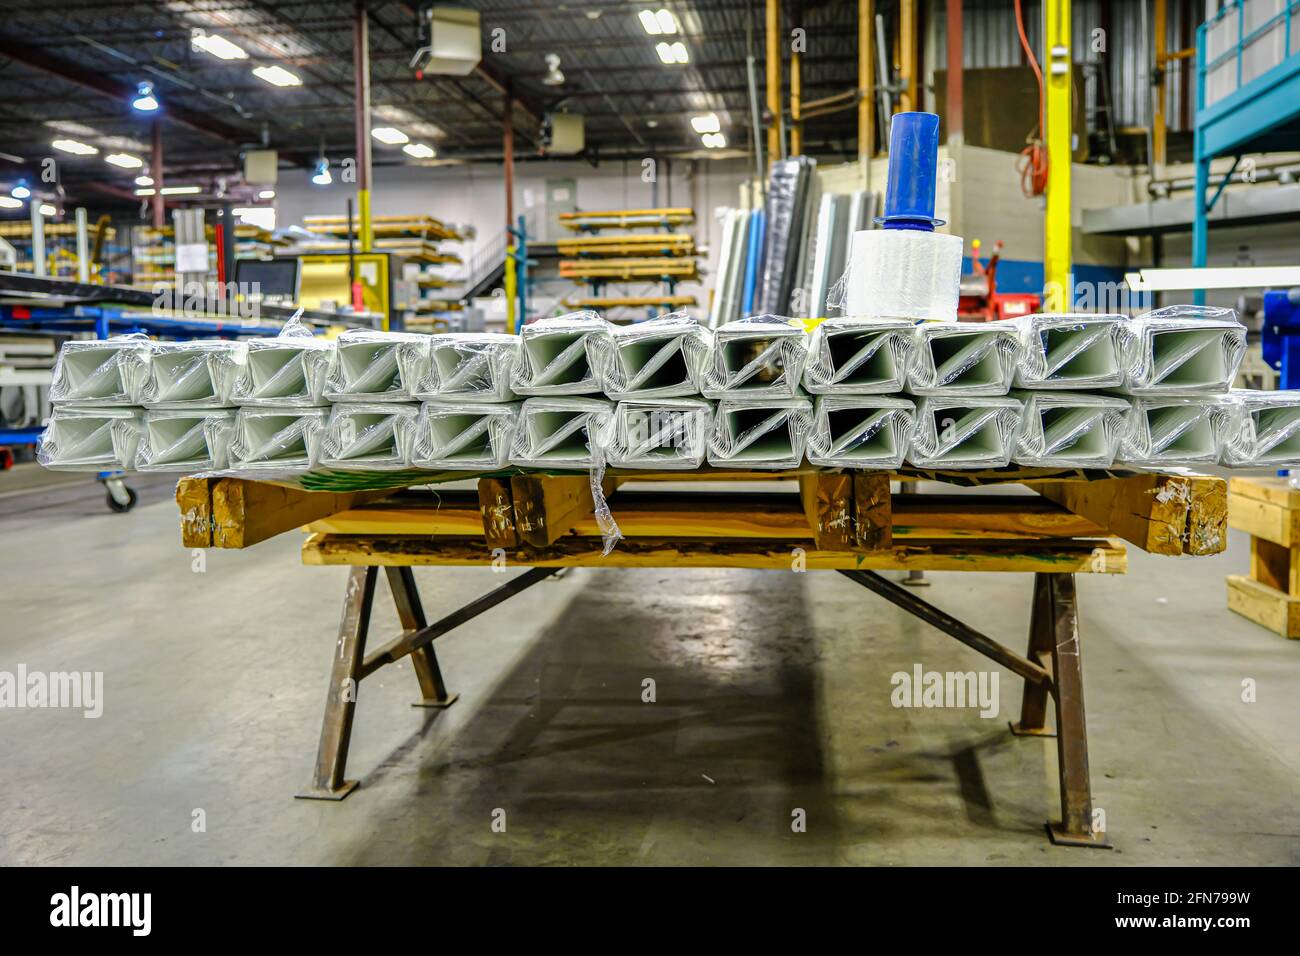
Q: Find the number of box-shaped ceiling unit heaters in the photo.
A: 3